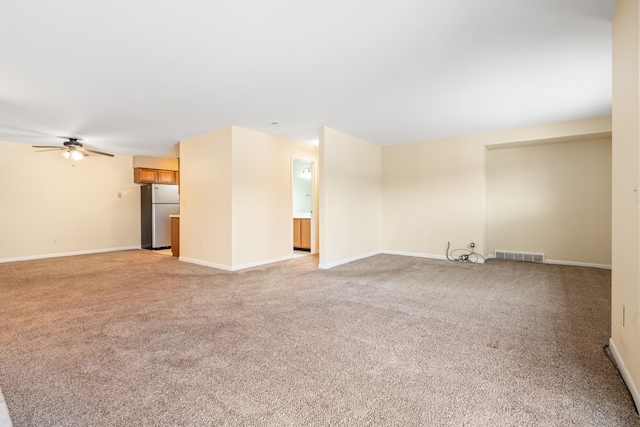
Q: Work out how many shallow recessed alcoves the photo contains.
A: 1